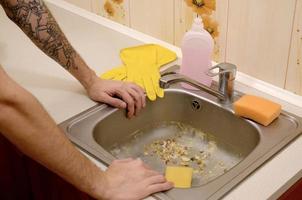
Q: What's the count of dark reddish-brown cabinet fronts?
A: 2